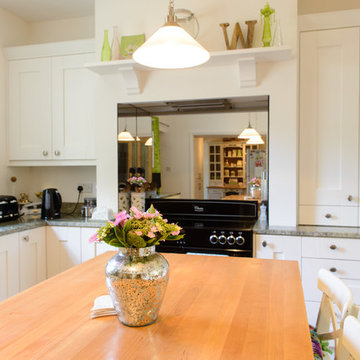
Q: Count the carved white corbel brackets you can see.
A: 2